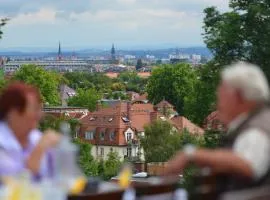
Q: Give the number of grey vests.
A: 1